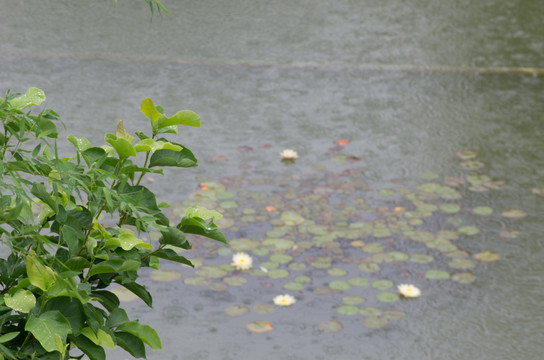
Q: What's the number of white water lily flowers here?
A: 4